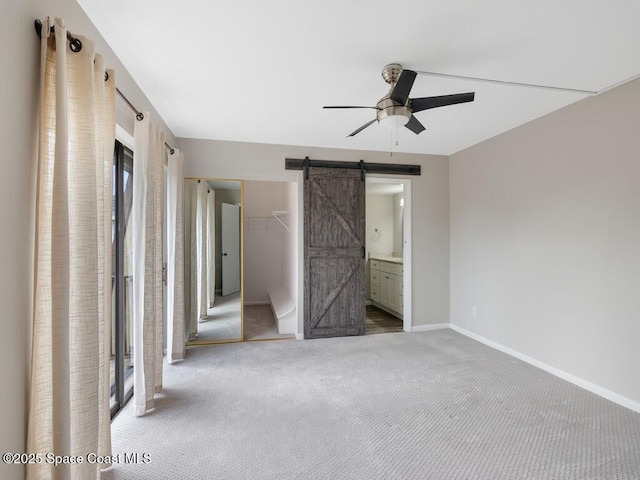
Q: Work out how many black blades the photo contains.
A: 5